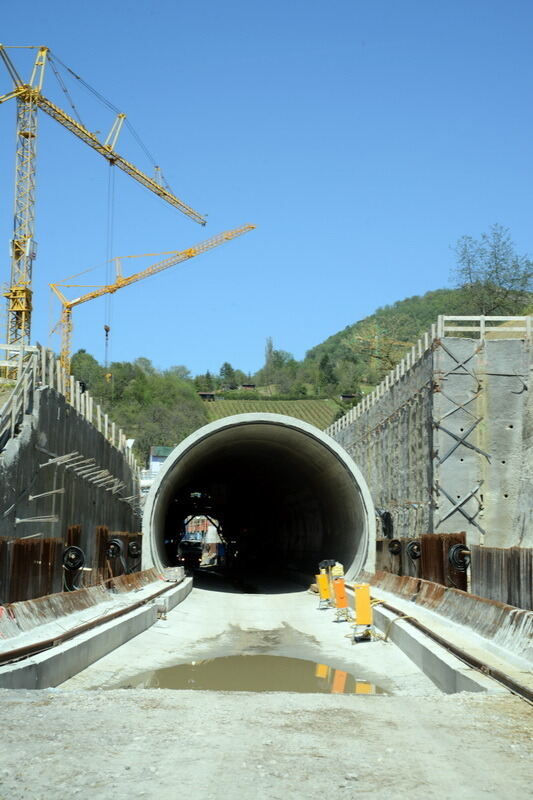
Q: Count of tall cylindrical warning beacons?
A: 3